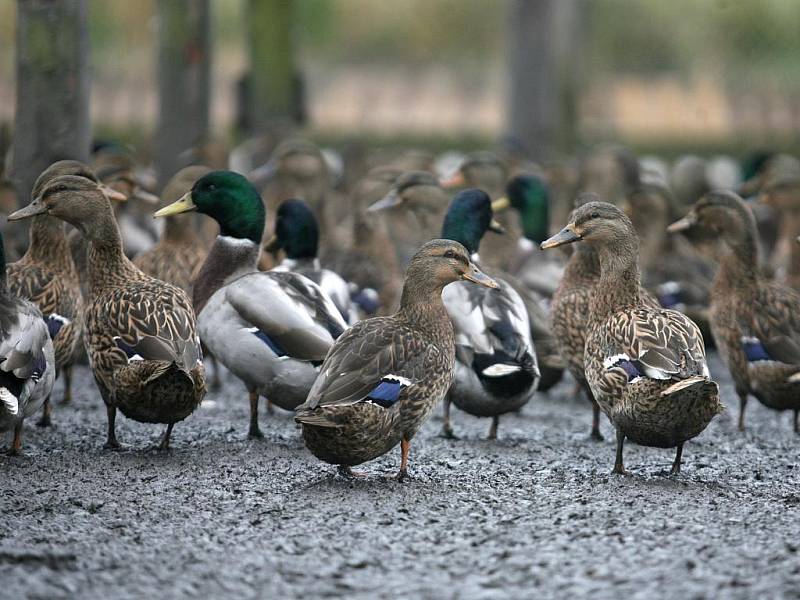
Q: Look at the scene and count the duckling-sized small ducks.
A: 0